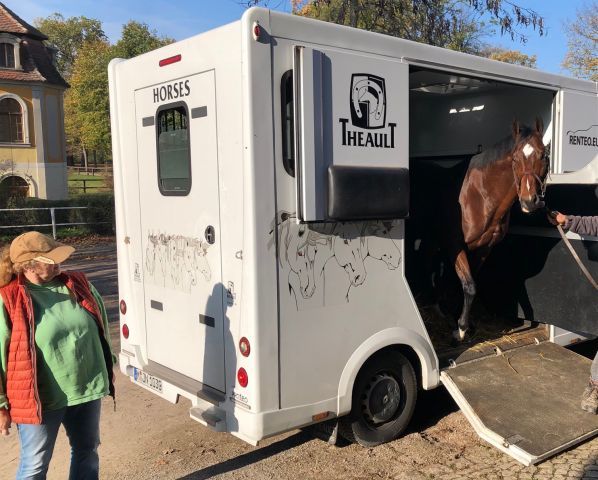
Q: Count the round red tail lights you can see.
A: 4